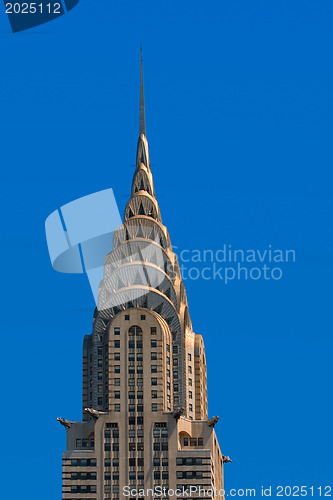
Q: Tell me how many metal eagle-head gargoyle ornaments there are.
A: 5